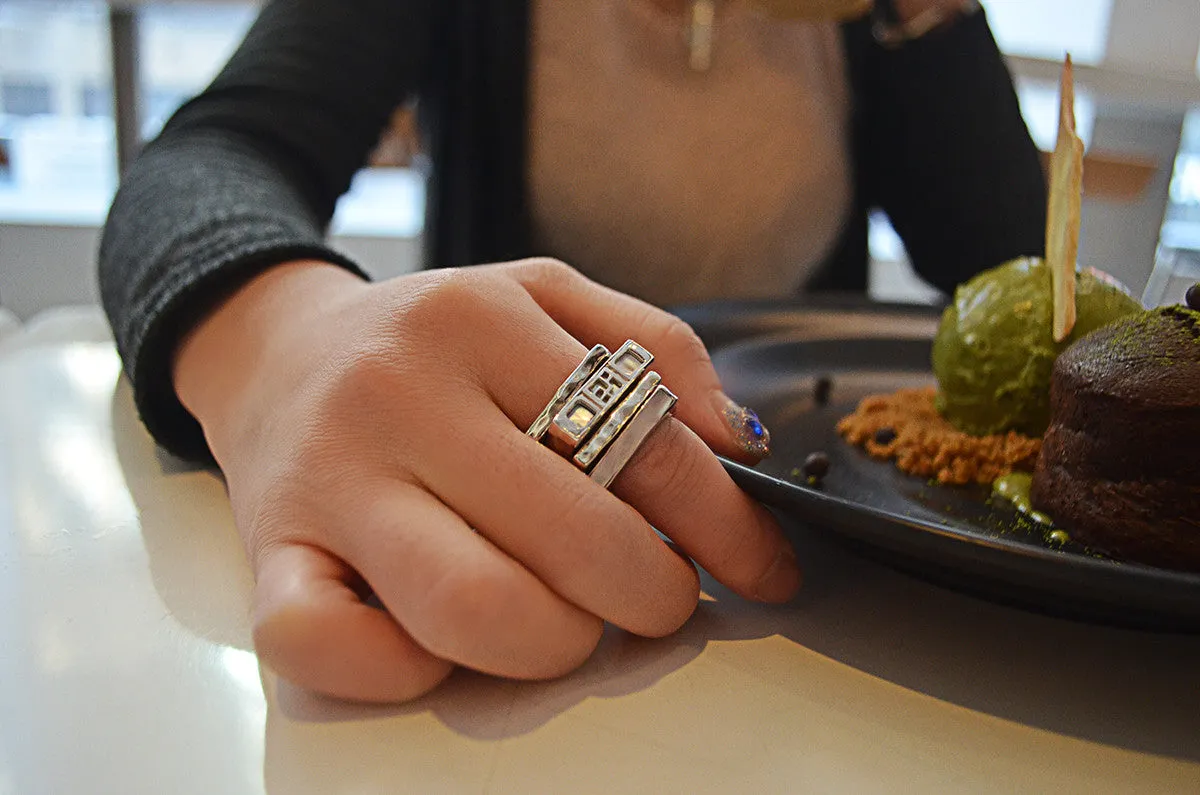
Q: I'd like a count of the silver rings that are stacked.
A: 4